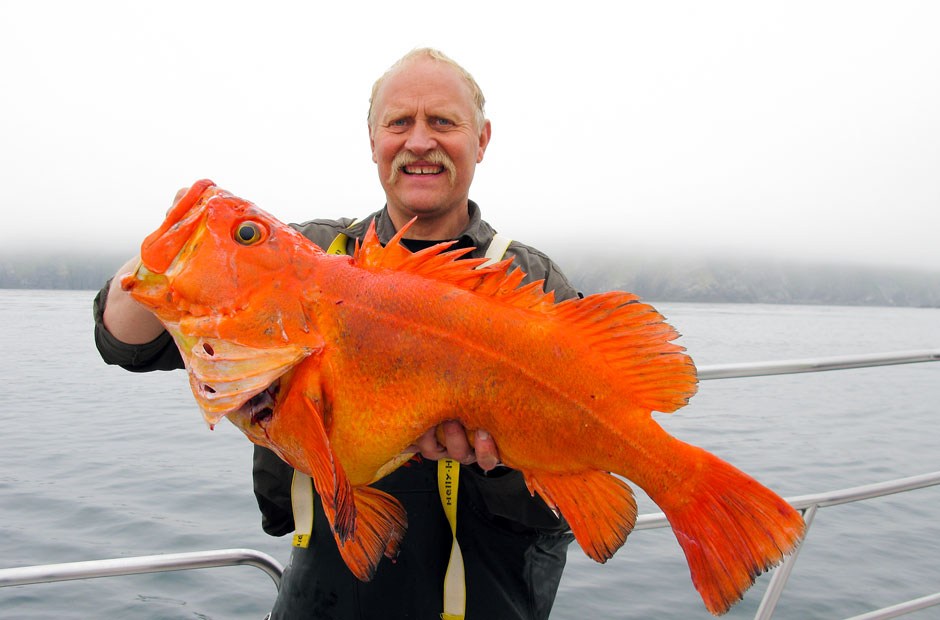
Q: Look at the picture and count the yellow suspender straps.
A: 2